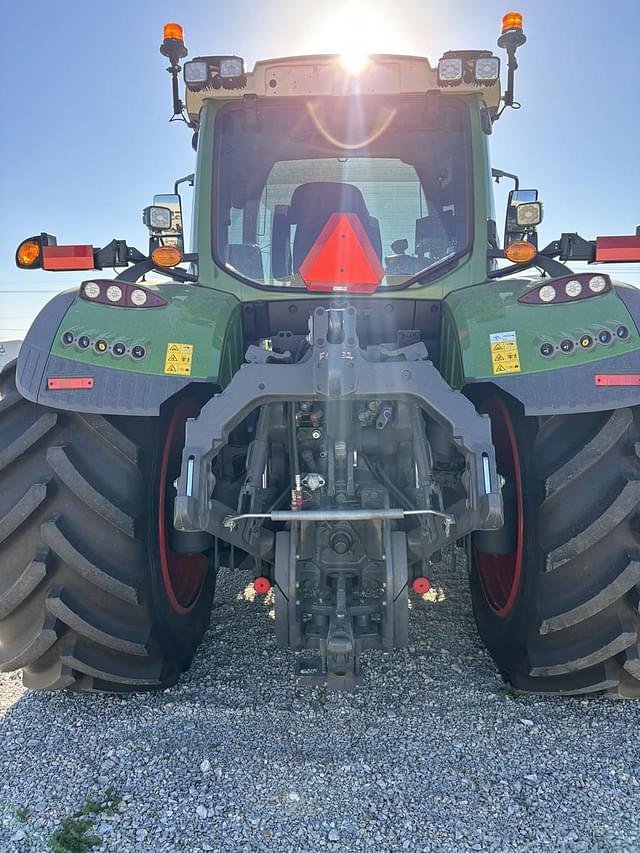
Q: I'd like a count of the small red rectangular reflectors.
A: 2